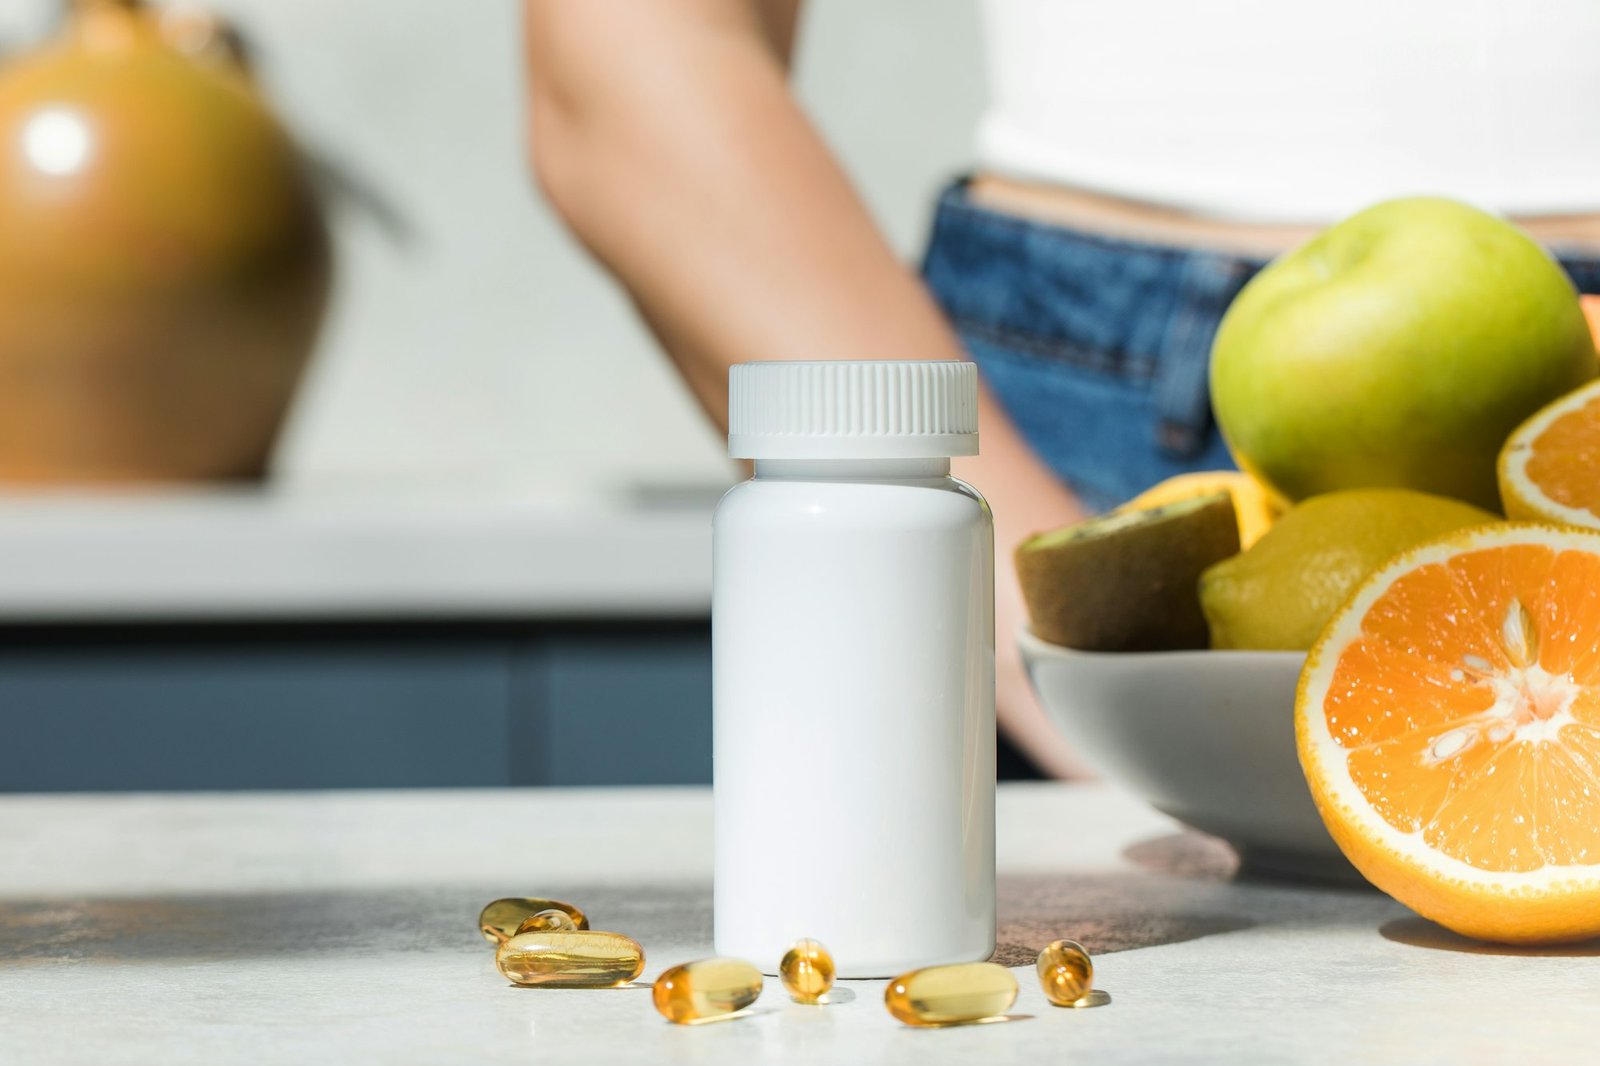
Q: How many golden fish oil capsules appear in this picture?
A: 7